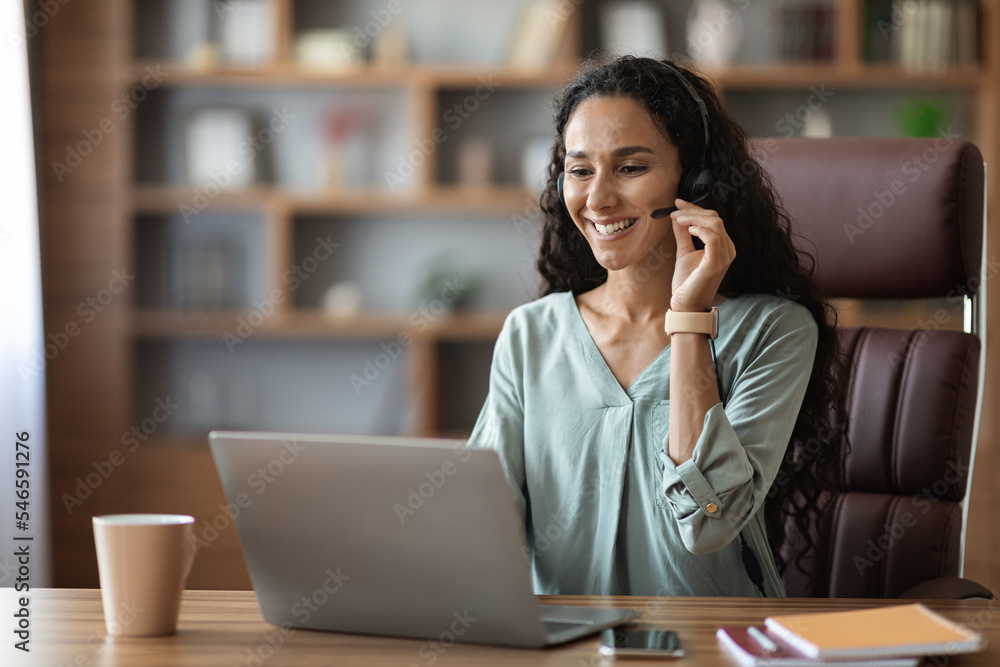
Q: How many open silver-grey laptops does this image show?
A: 1